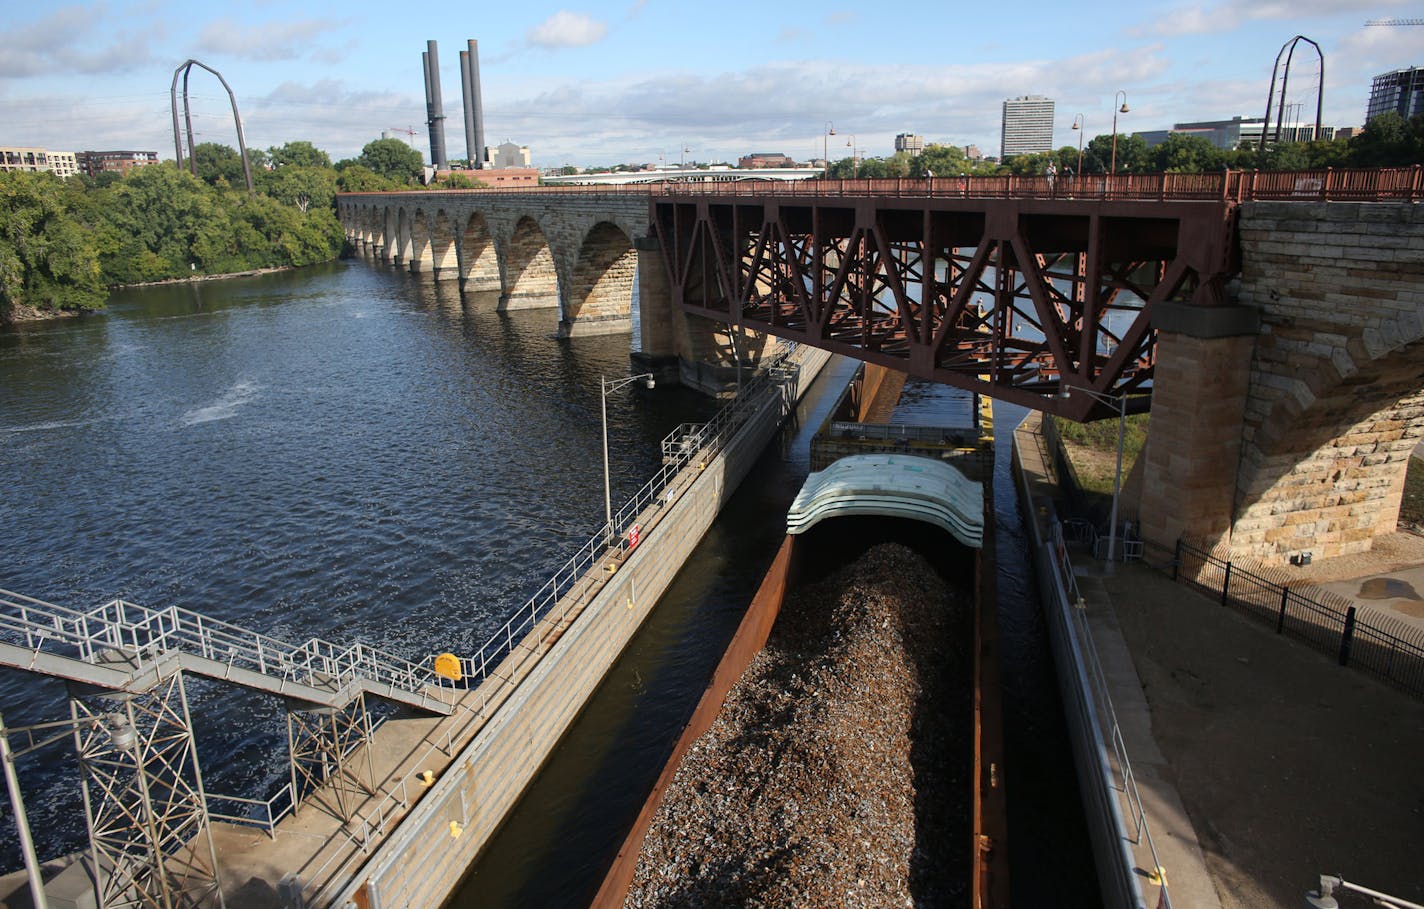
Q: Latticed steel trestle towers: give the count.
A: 2